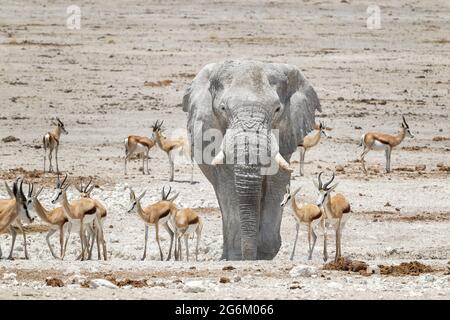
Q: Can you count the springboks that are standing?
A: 13